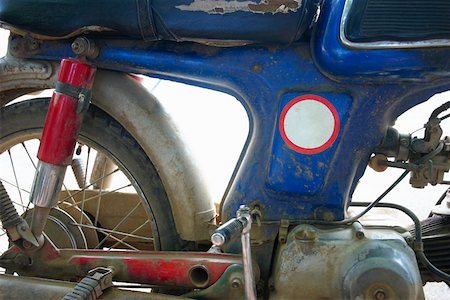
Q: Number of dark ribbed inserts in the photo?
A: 1